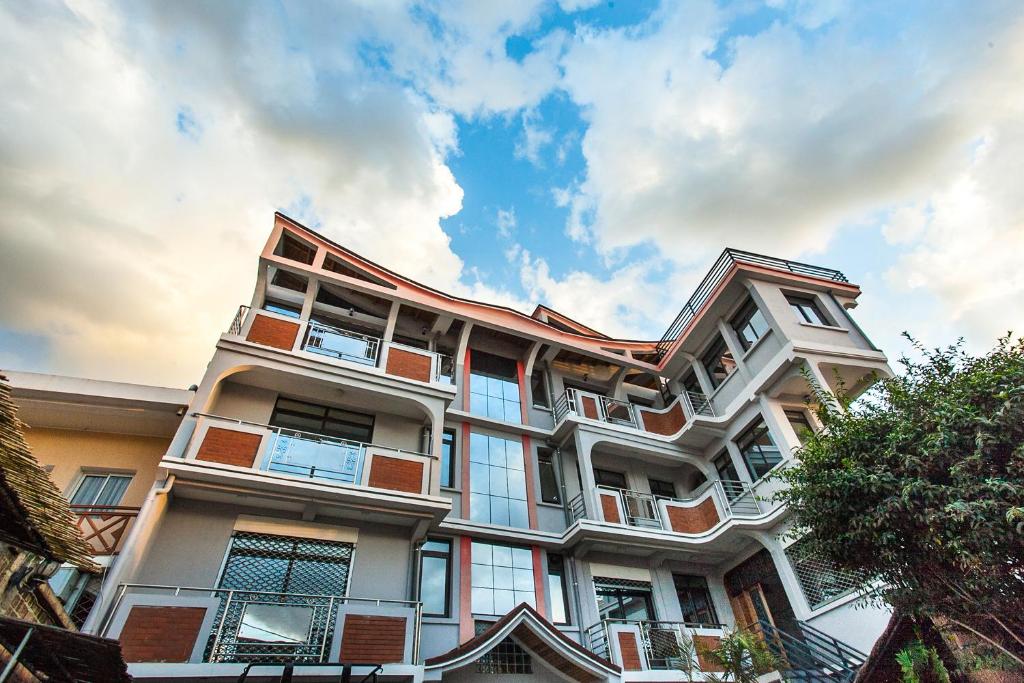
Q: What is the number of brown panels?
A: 12